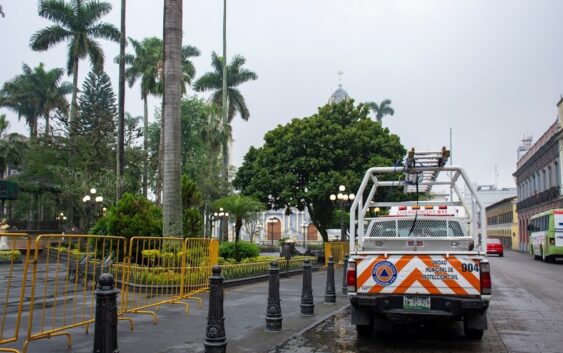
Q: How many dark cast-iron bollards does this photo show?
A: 6